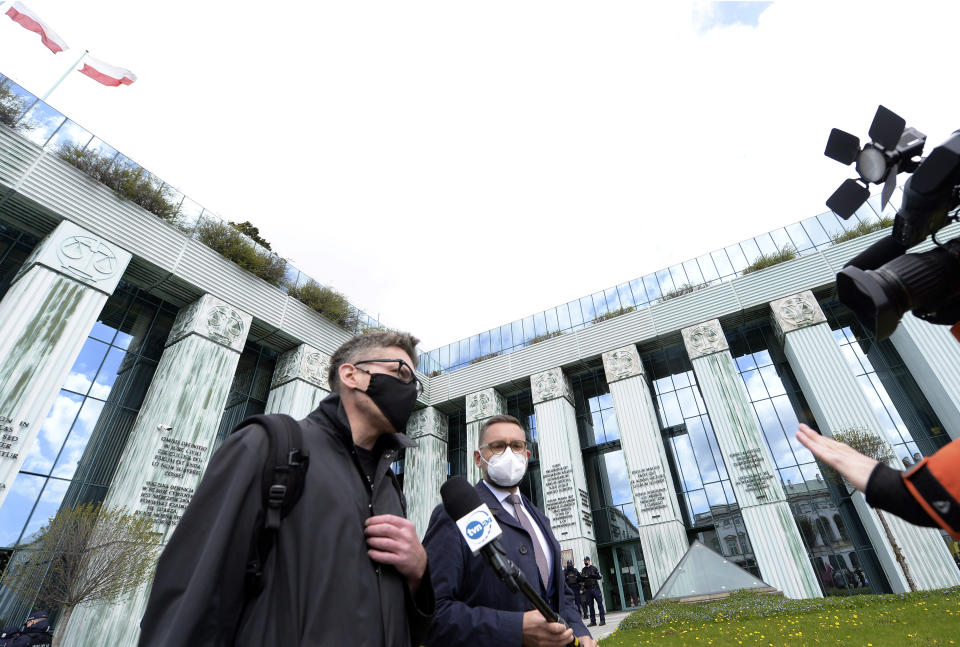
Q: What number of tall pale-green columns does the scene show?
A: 10